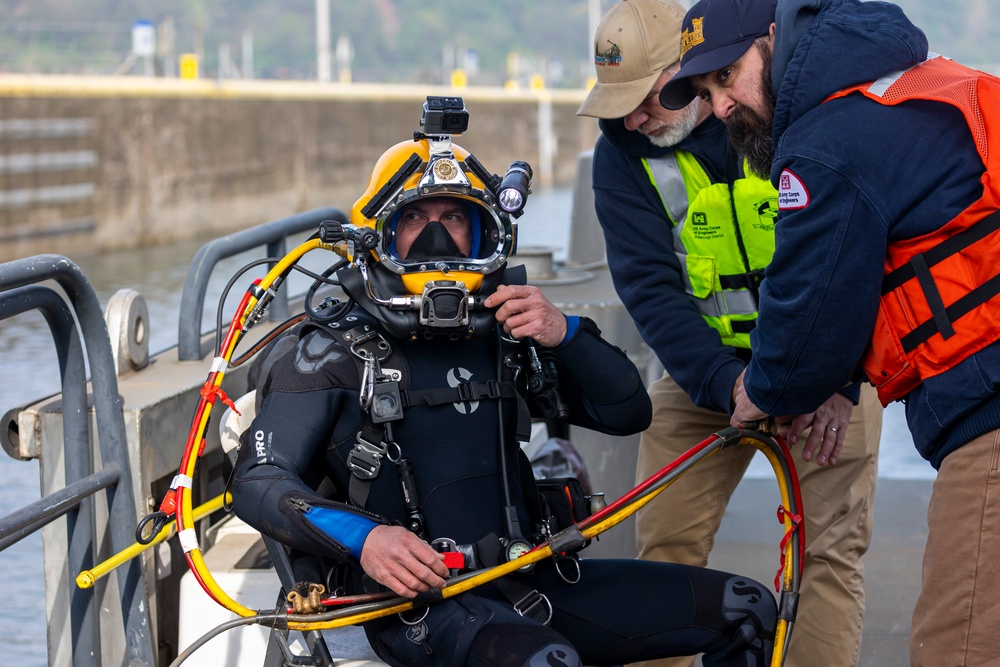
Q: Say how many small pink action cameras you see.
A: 0